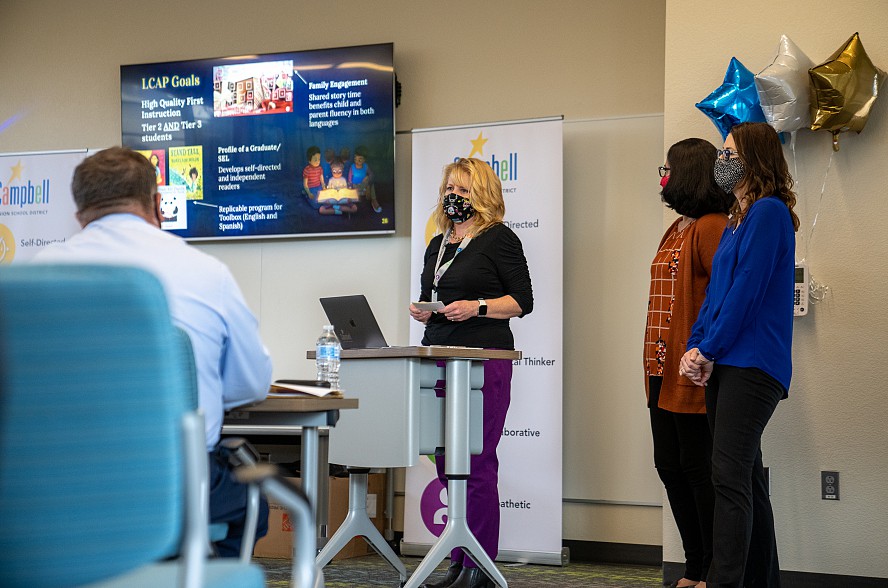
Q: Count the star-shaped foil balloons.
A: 3